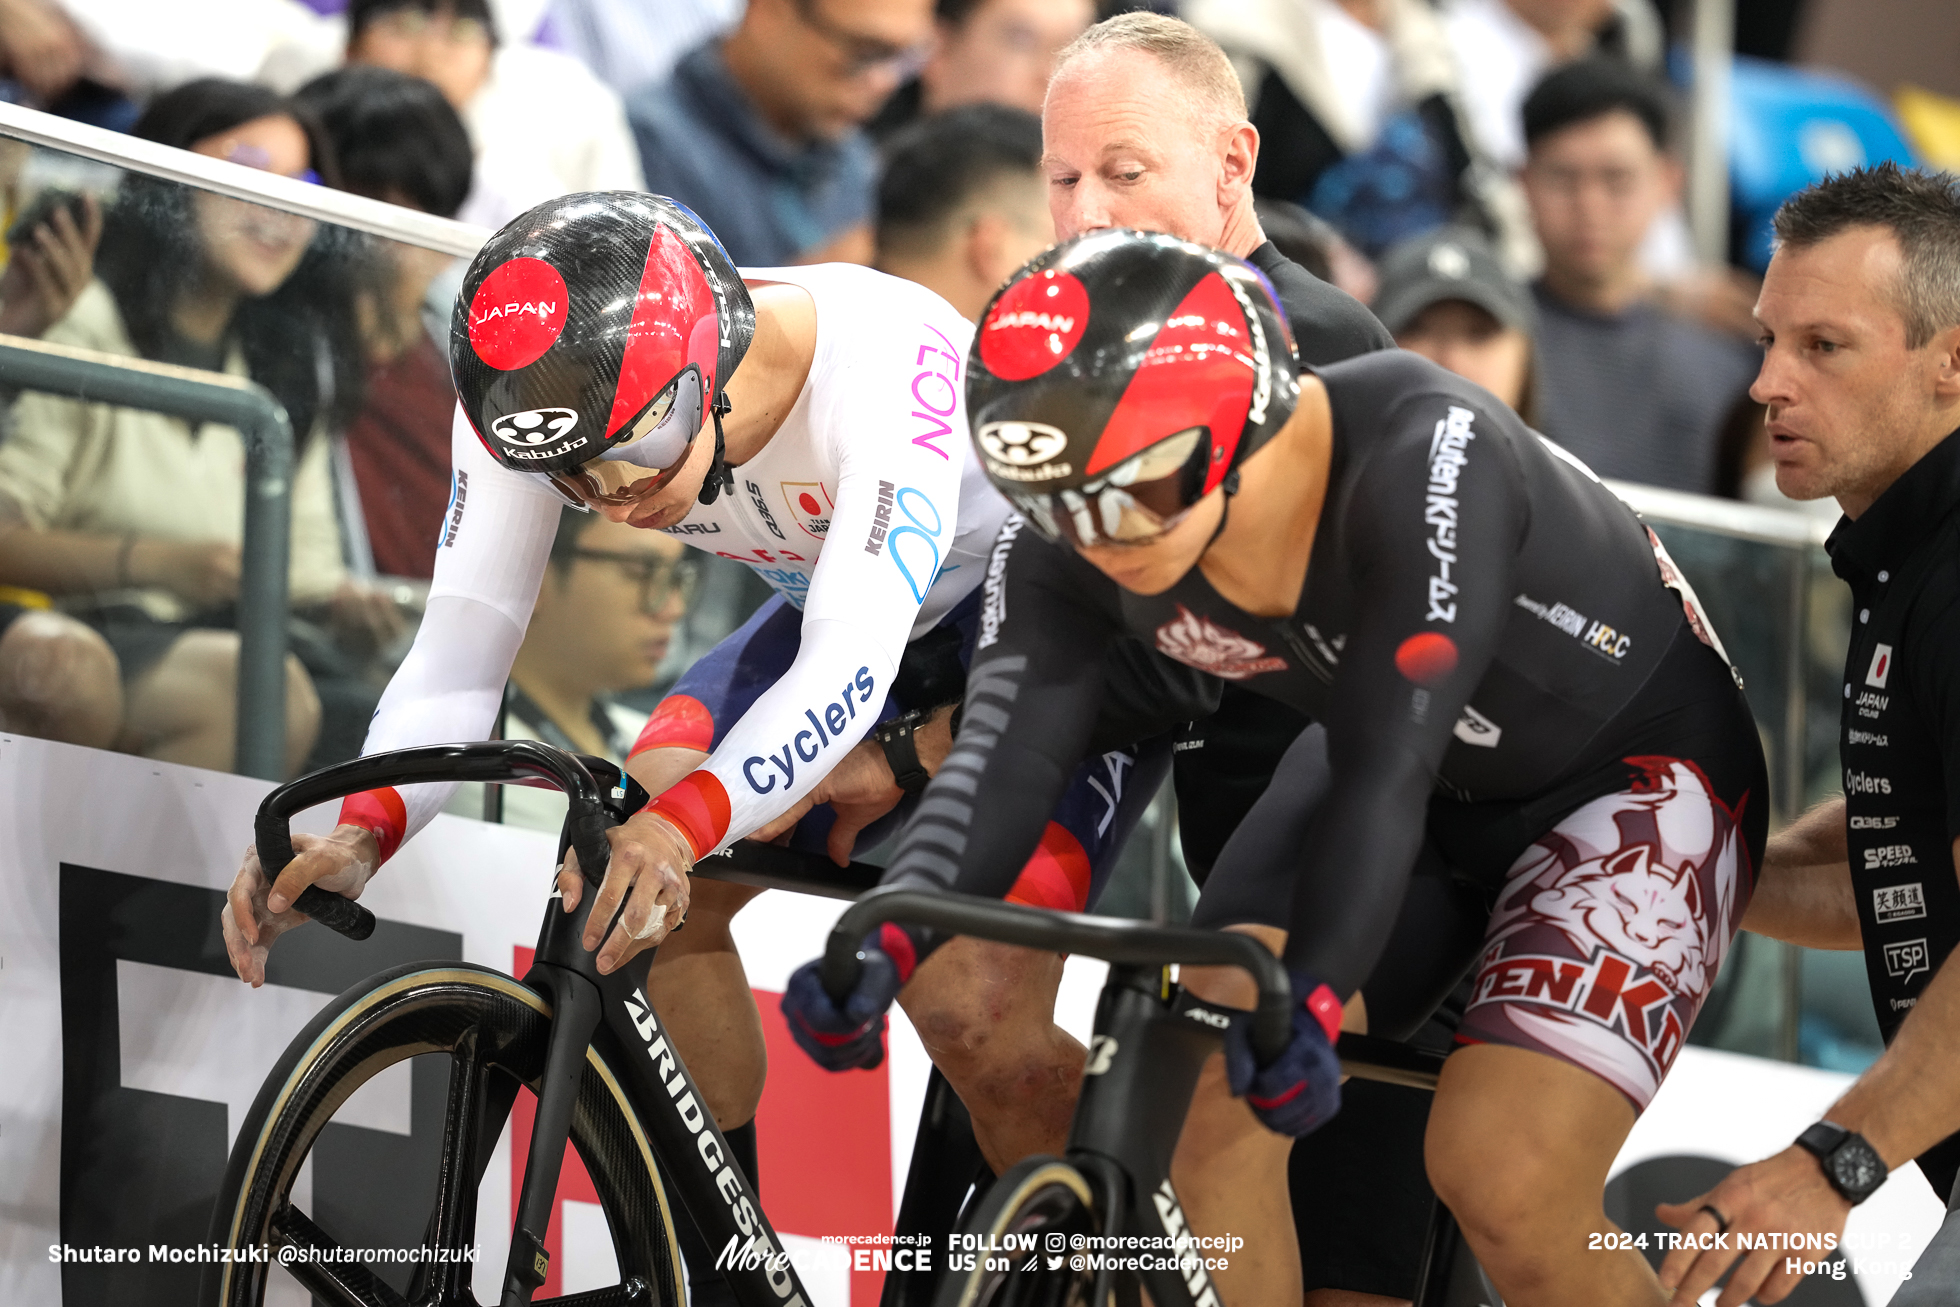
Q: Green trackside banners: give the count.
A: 0